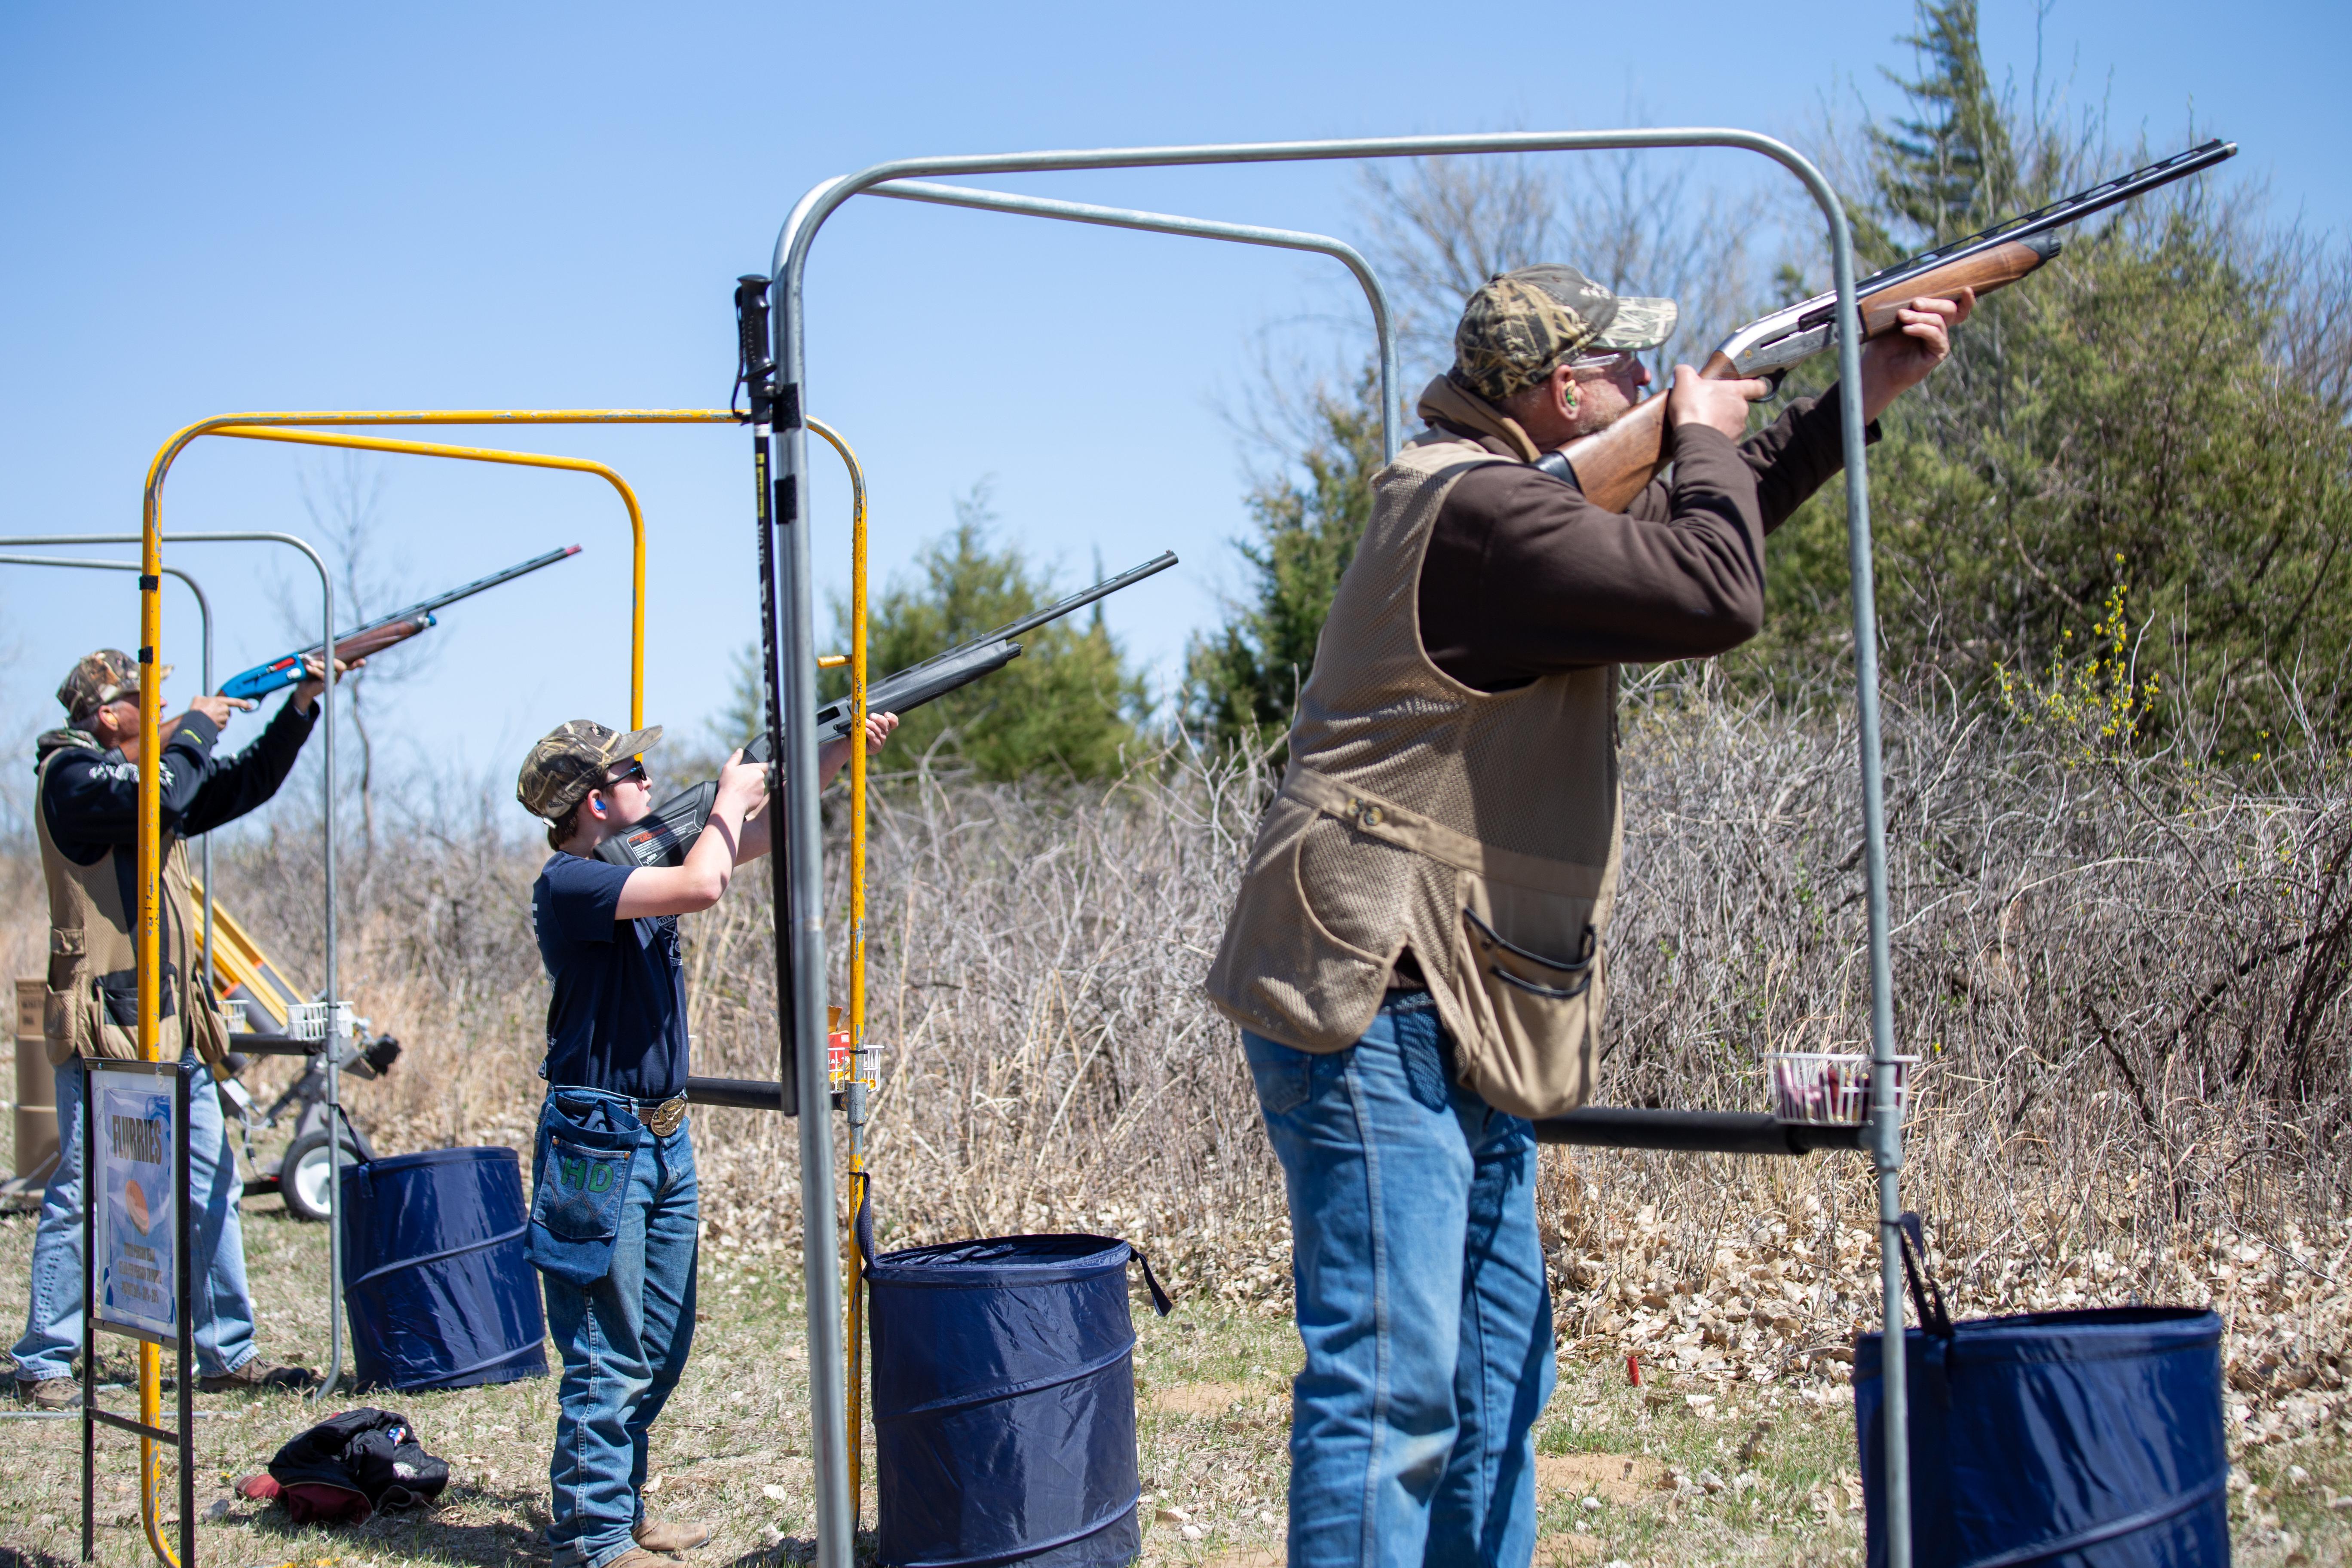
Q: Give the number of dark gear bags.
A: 1